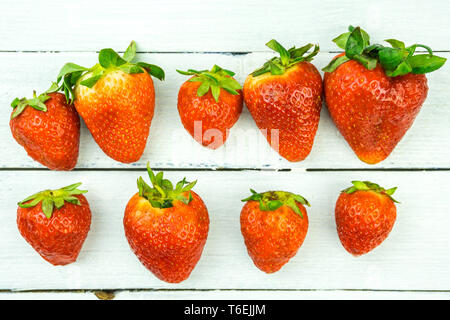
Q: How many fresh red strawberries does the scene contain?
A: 9